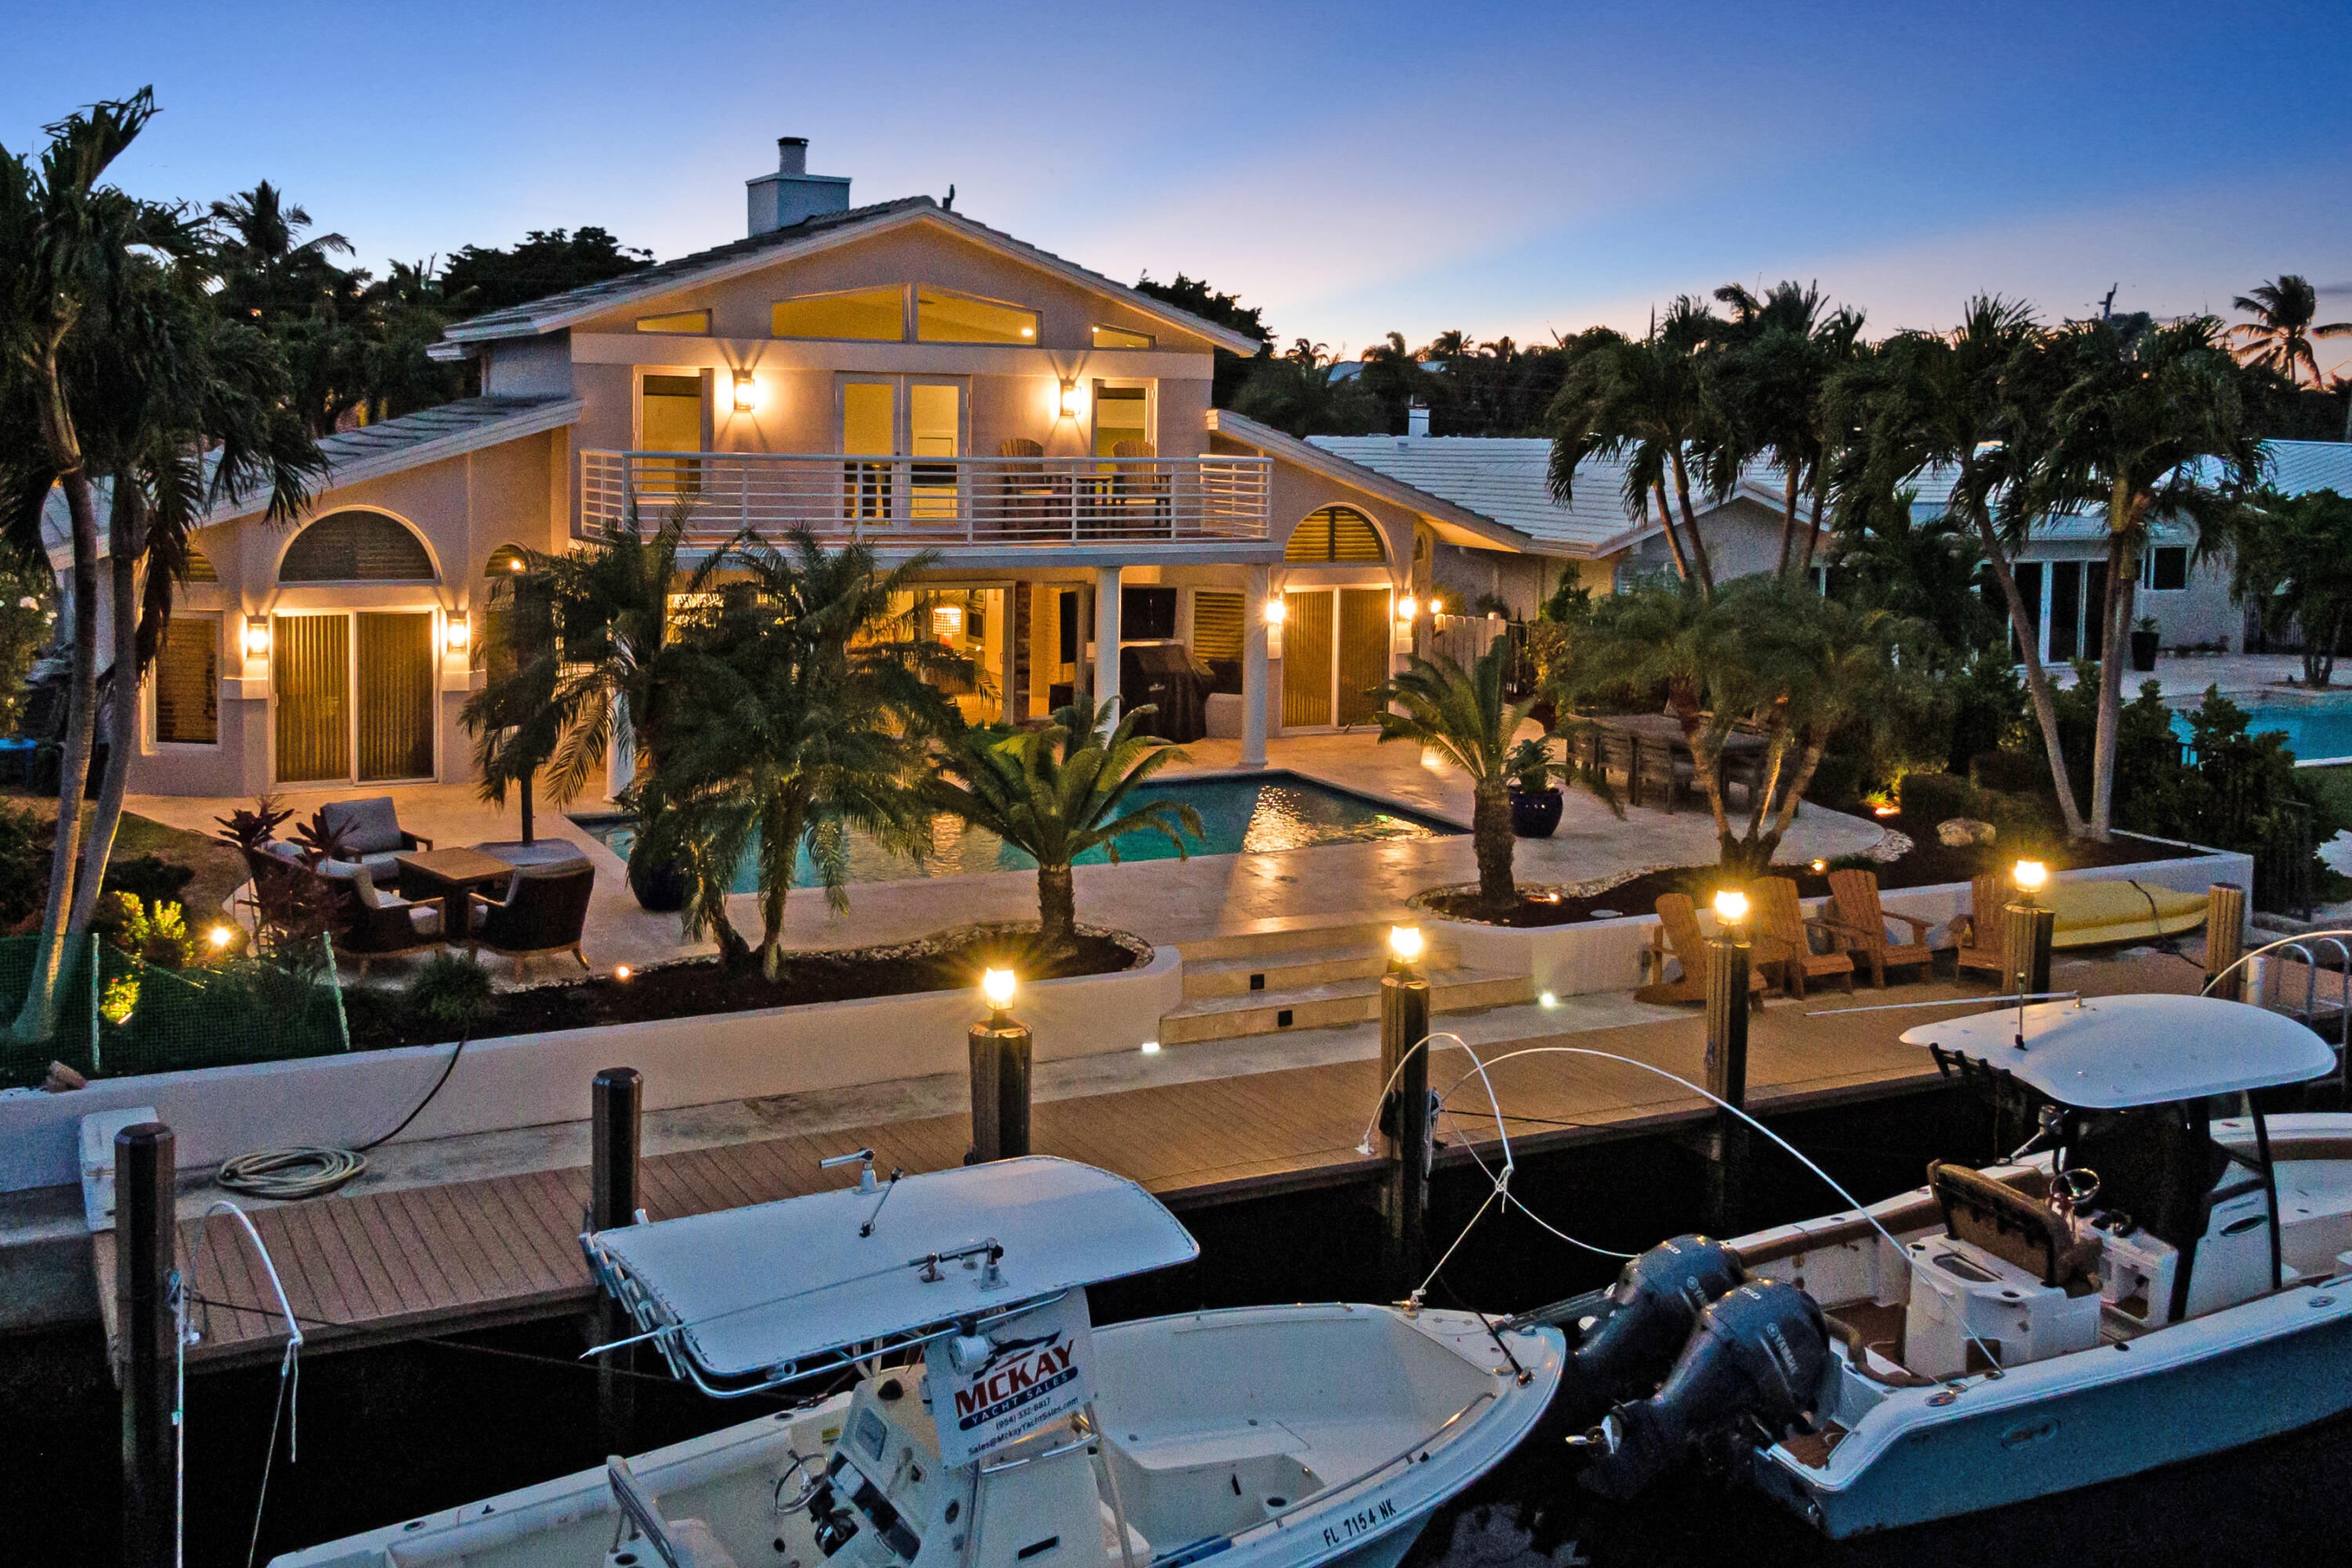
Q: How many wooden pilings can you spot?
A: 7